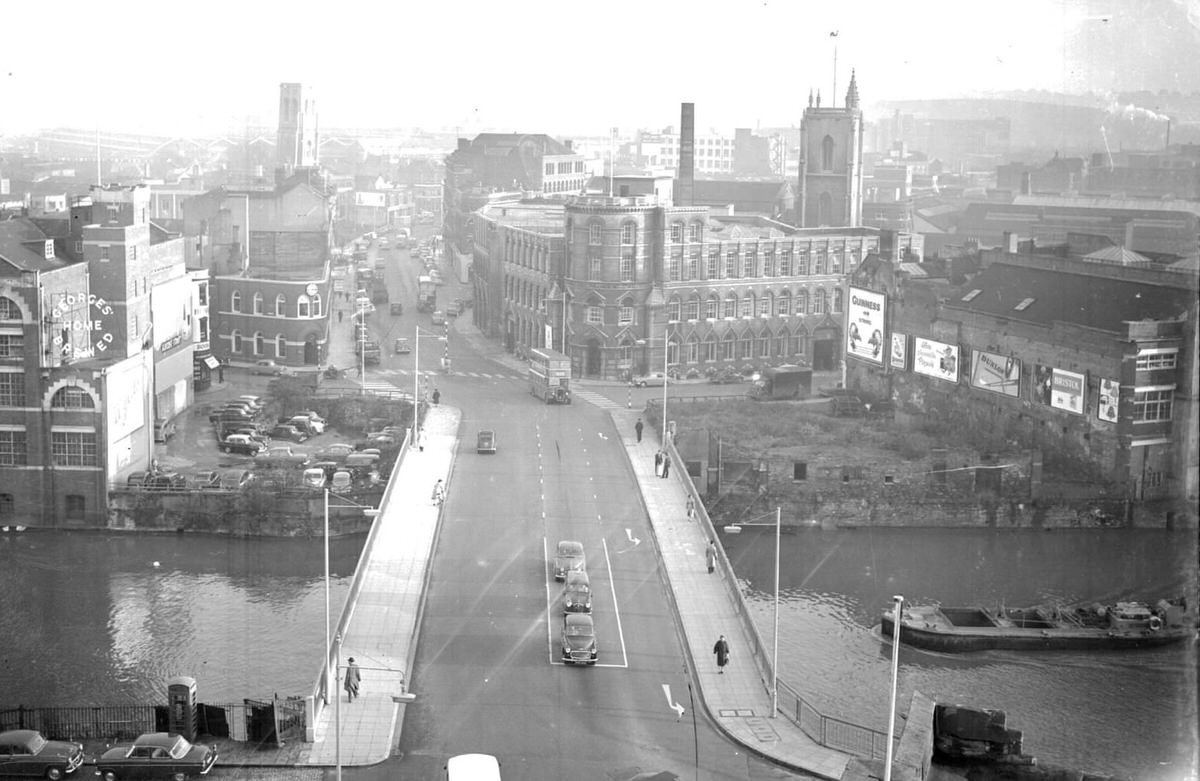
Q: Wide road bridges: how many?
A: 1